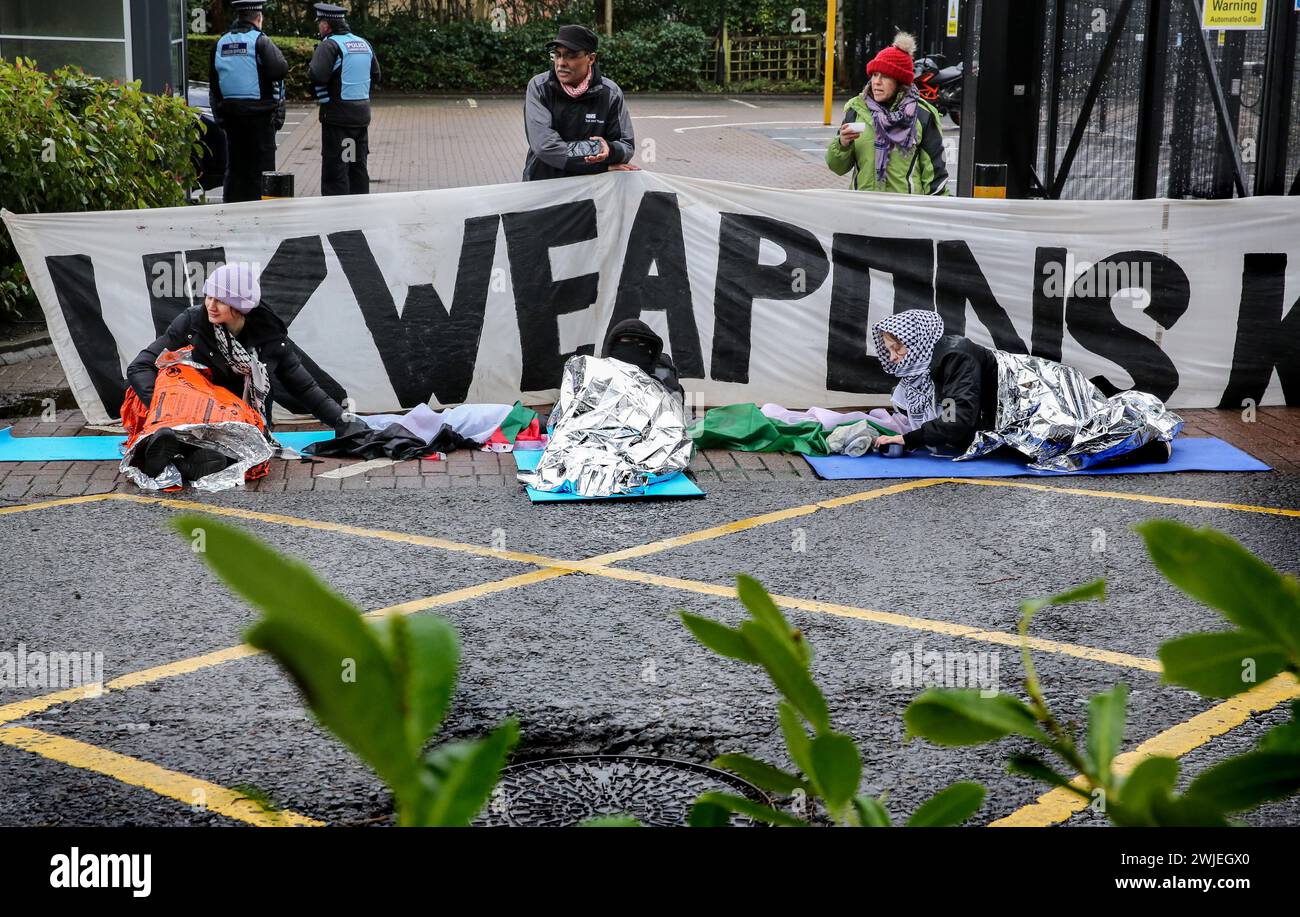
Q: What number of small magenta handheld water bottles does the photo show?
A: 0